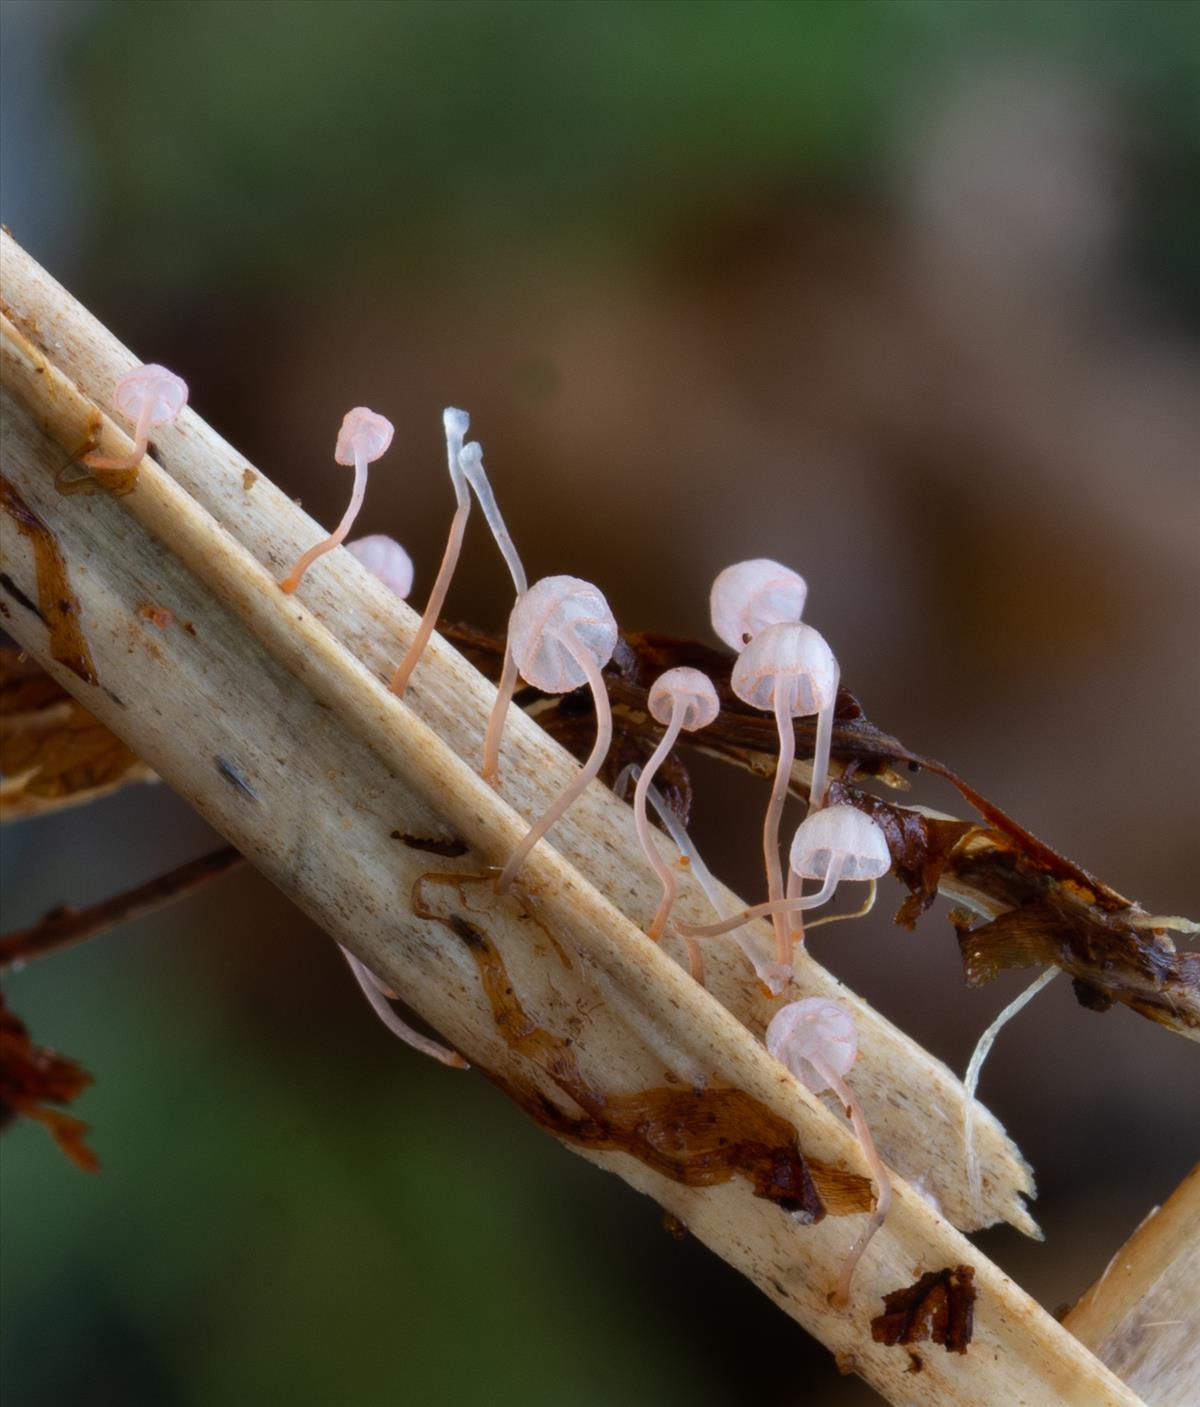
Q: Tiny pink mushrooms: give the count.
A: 9